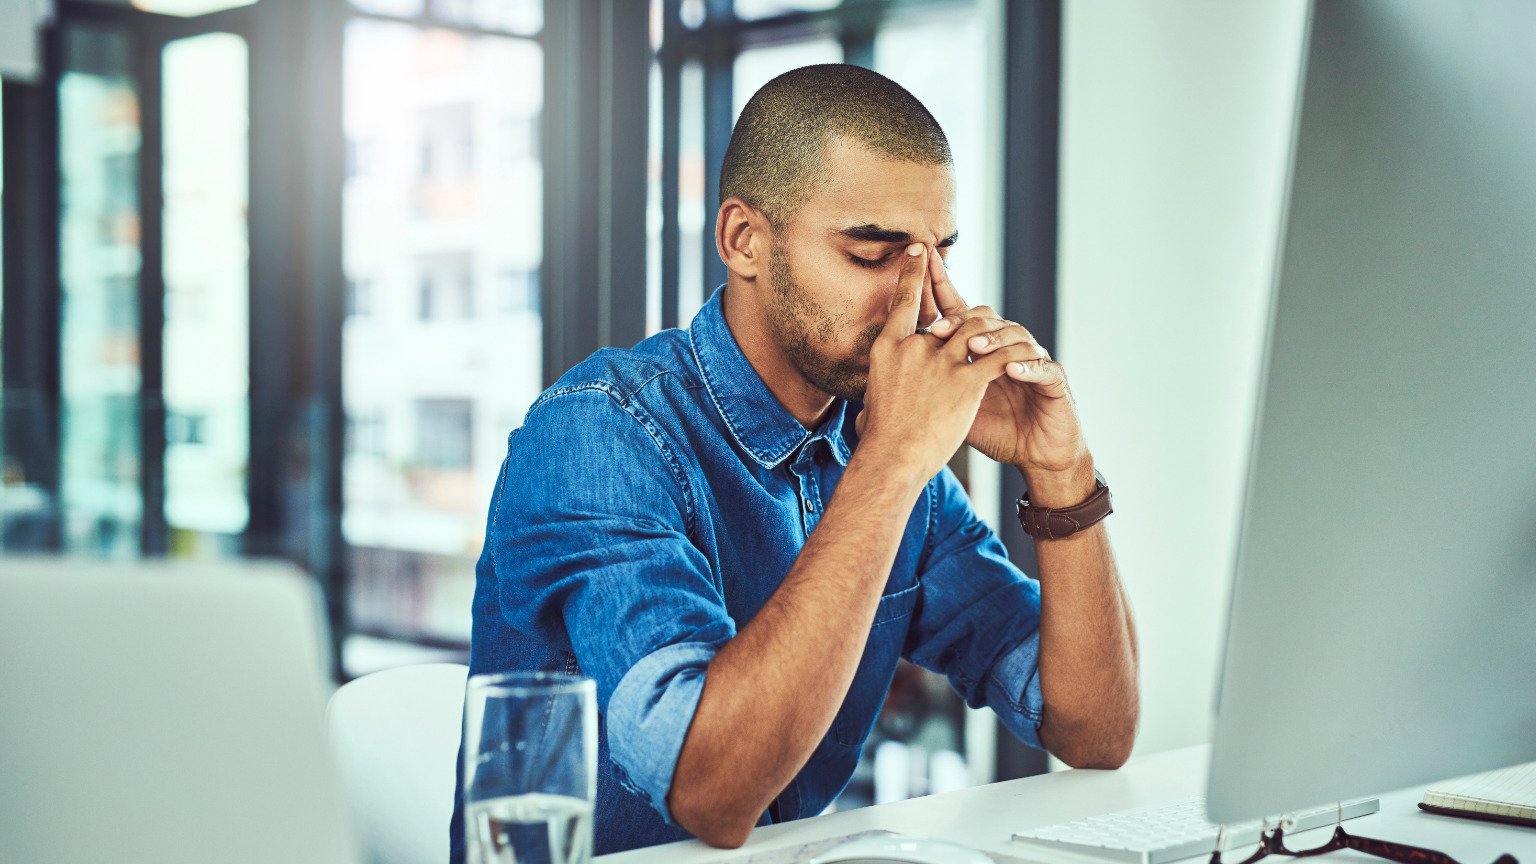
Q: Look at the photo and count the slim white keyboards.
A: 1